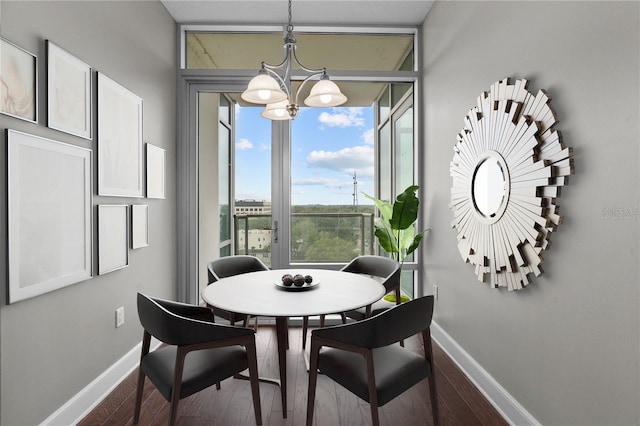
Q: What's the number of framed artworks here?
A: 7